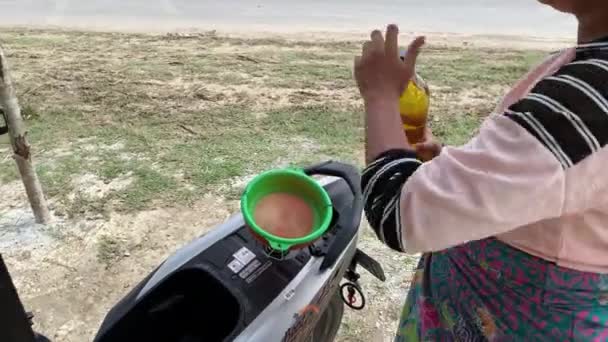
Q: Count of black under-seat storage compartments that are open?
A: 1